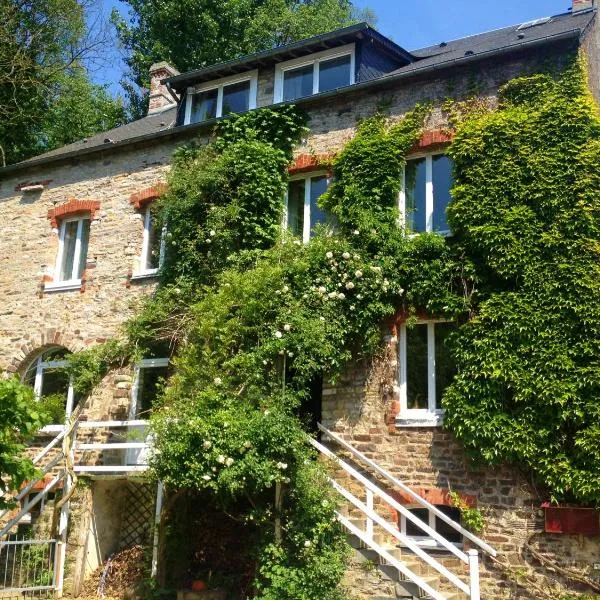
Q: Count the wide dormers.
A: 1